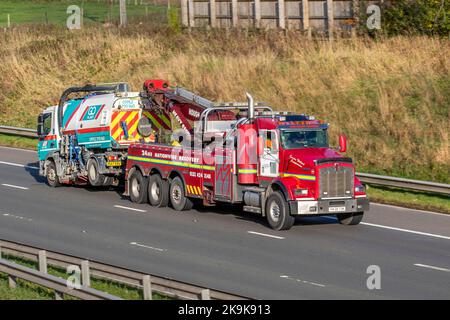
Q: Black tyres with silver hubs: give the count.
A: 6